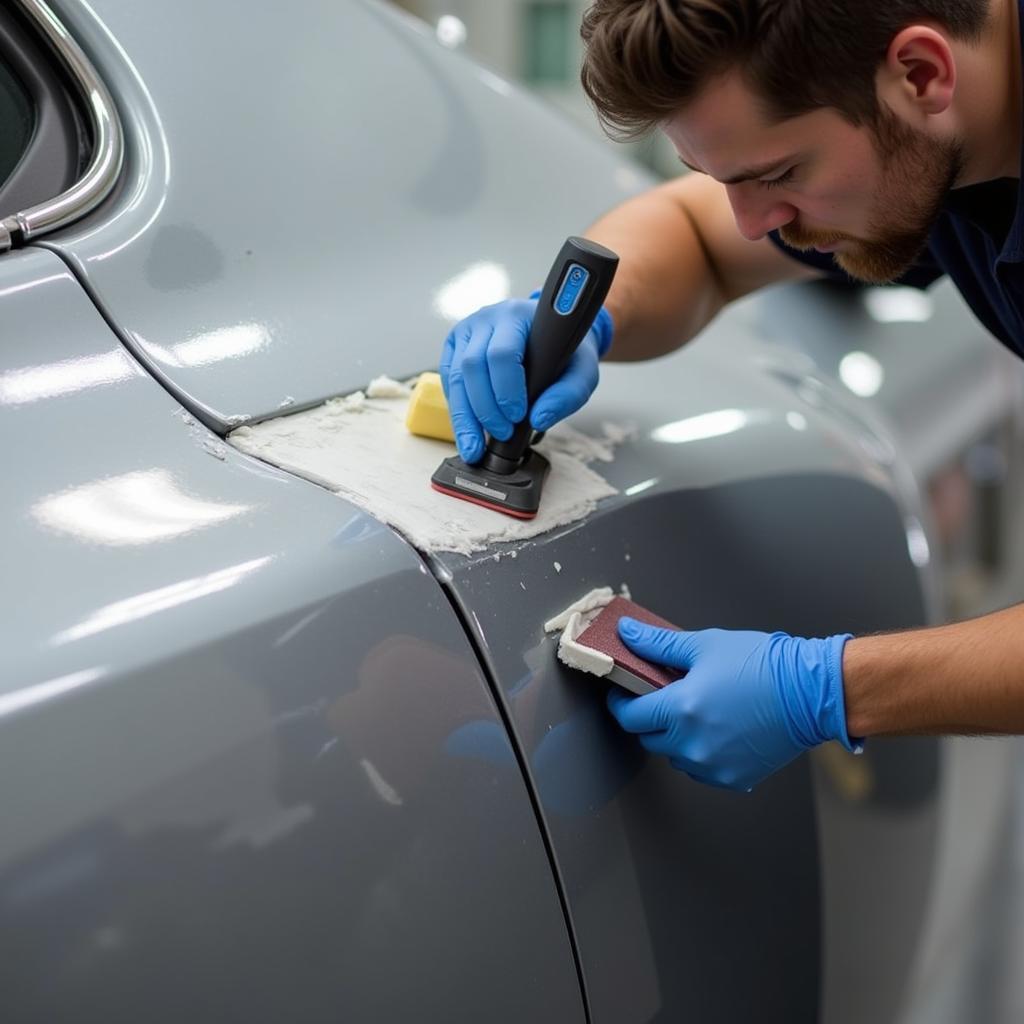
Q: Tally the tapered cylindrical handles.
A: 1